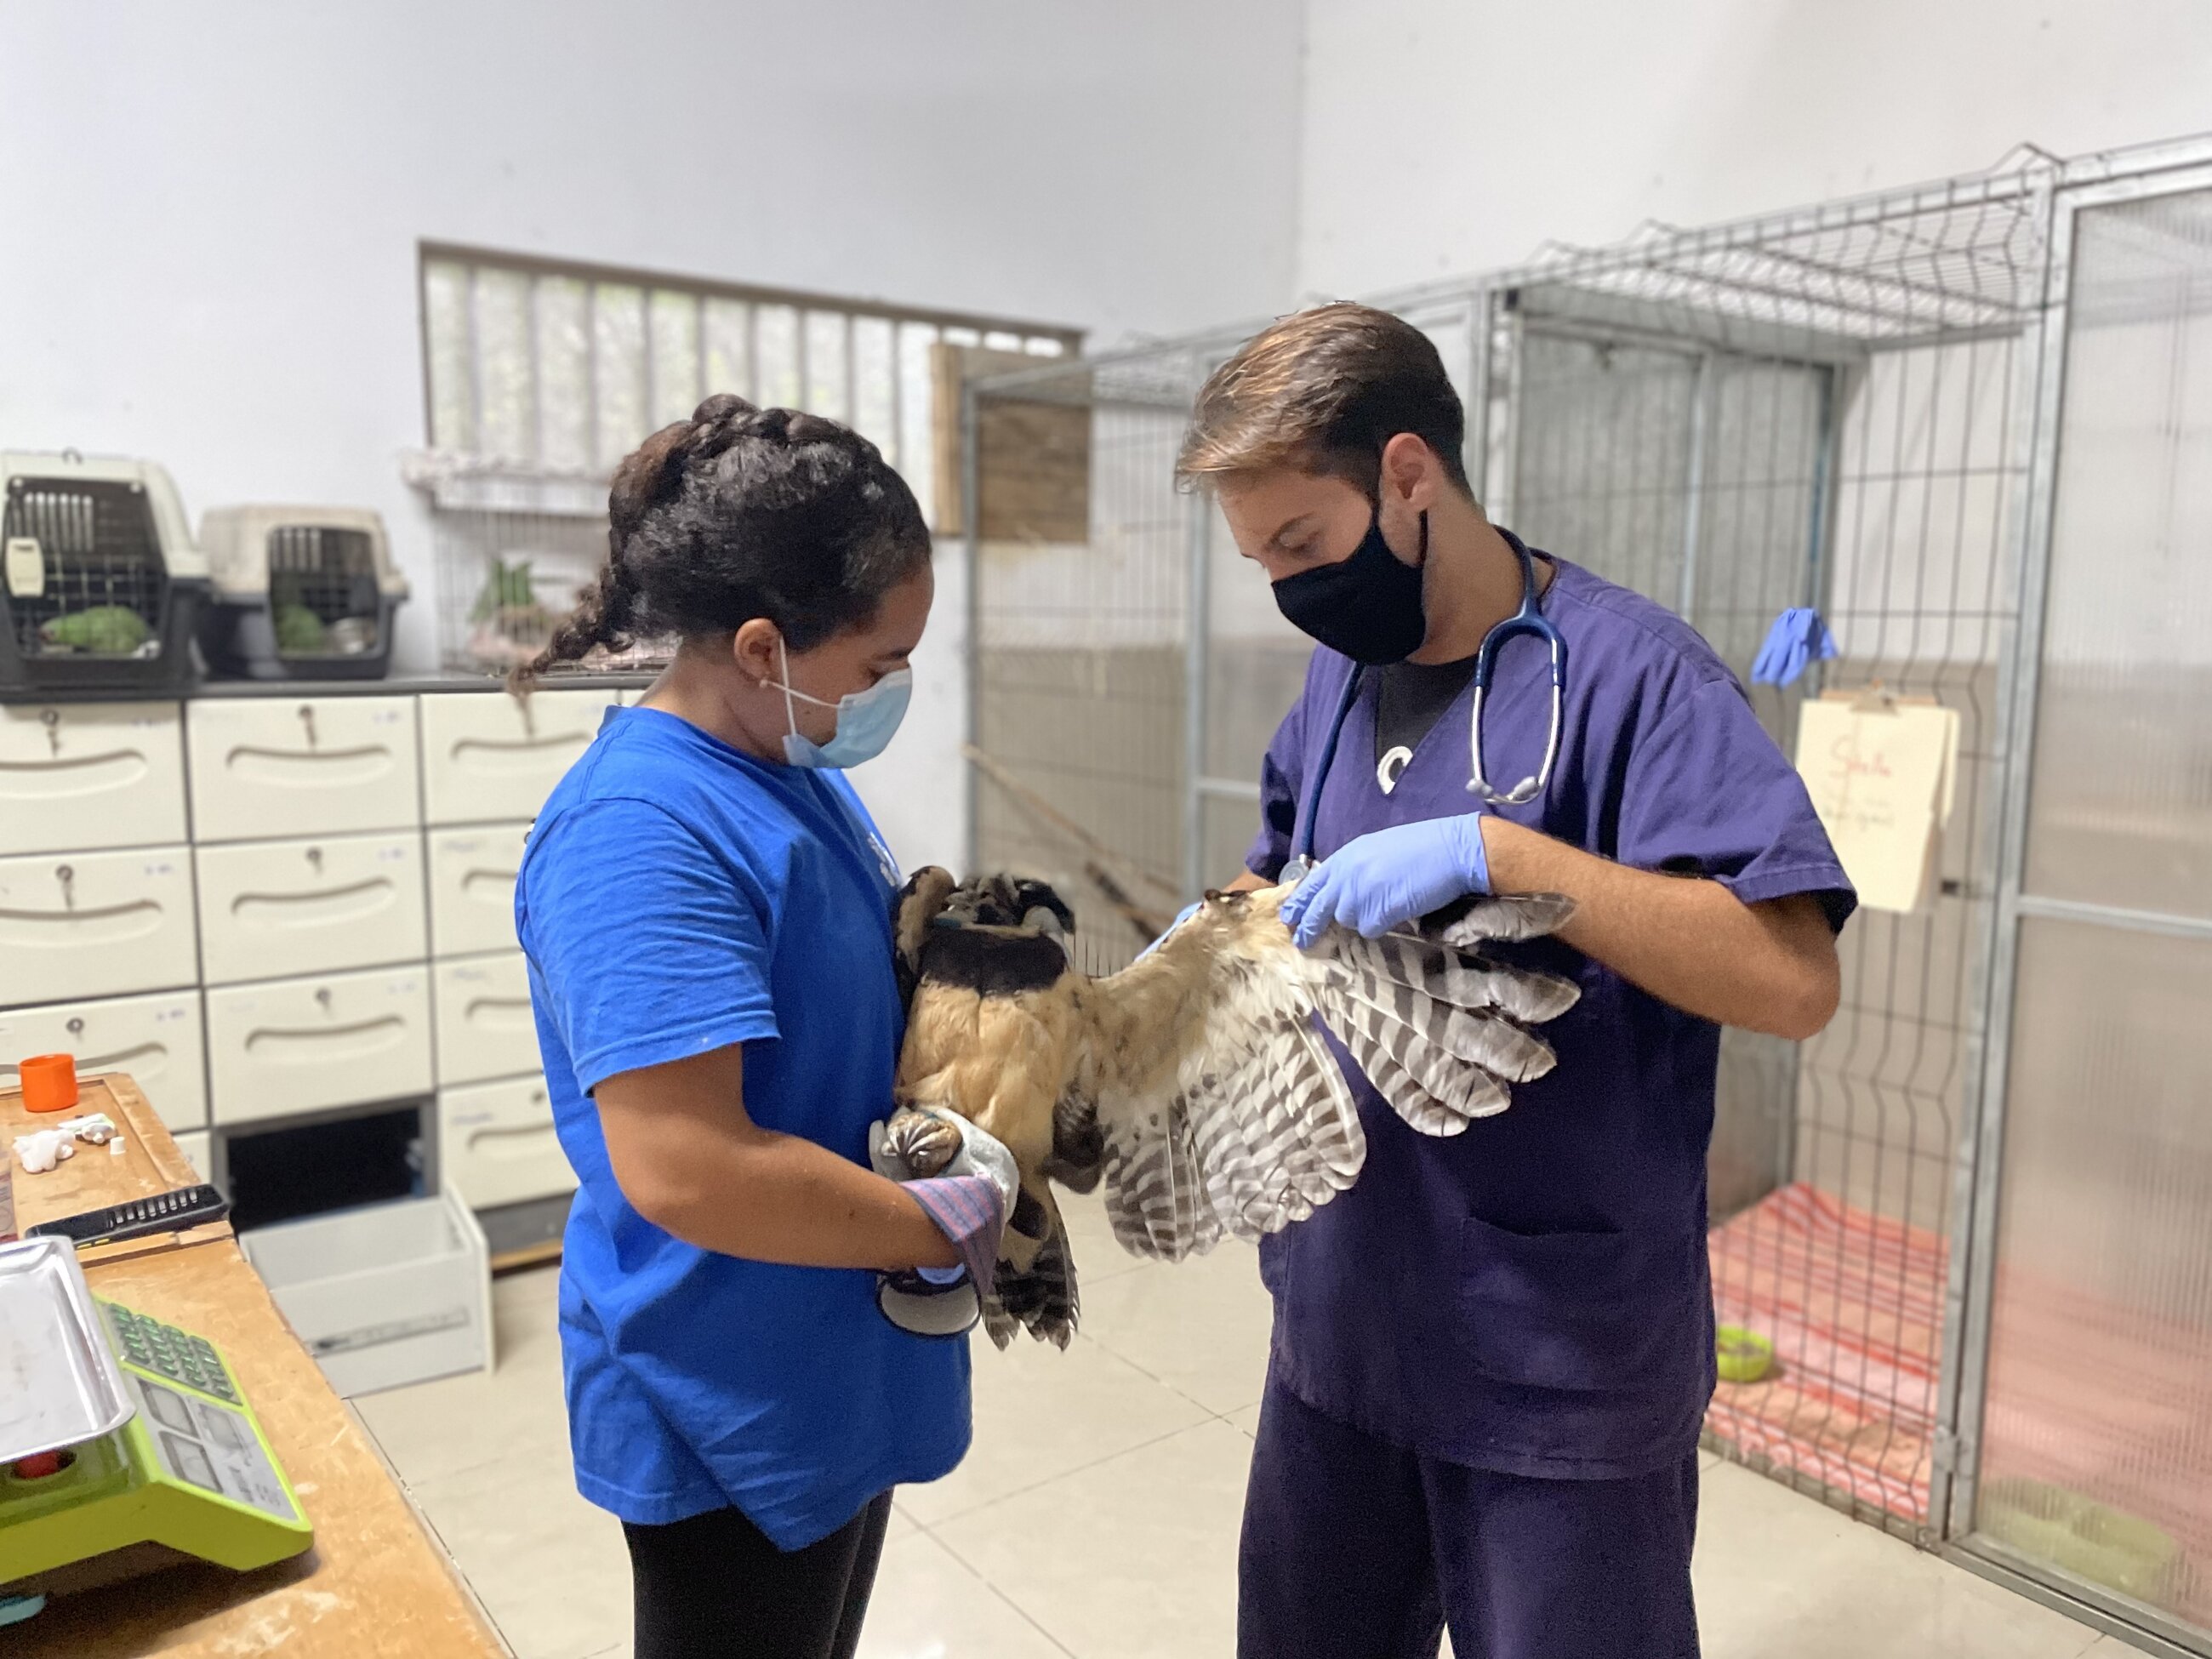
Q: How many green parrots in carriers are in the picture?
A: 2